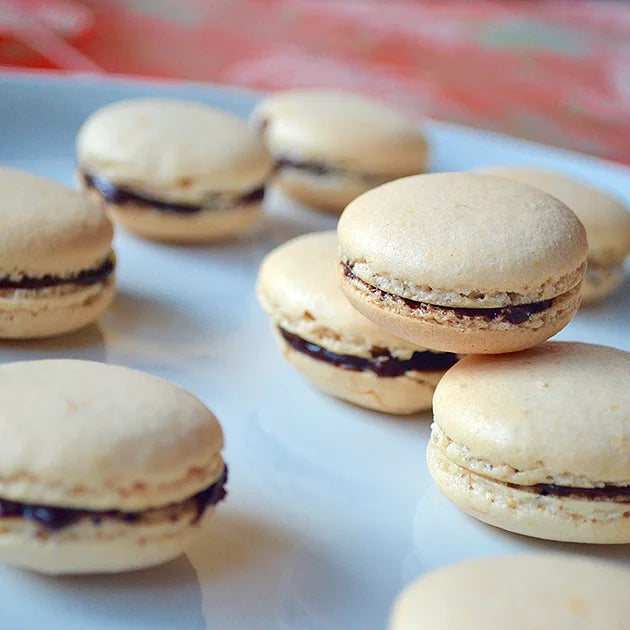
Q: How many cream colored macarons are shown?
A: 9